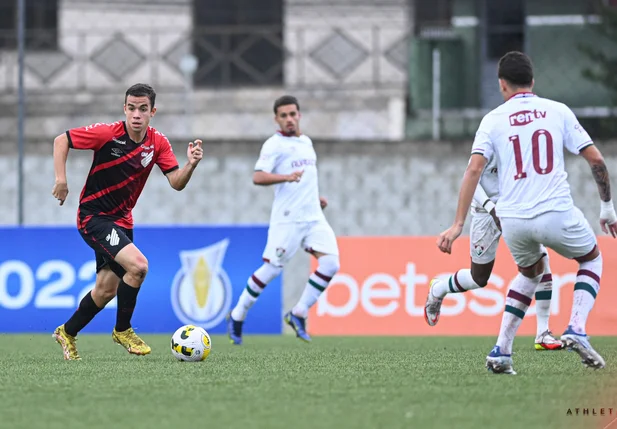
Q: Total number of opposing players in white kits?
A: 3